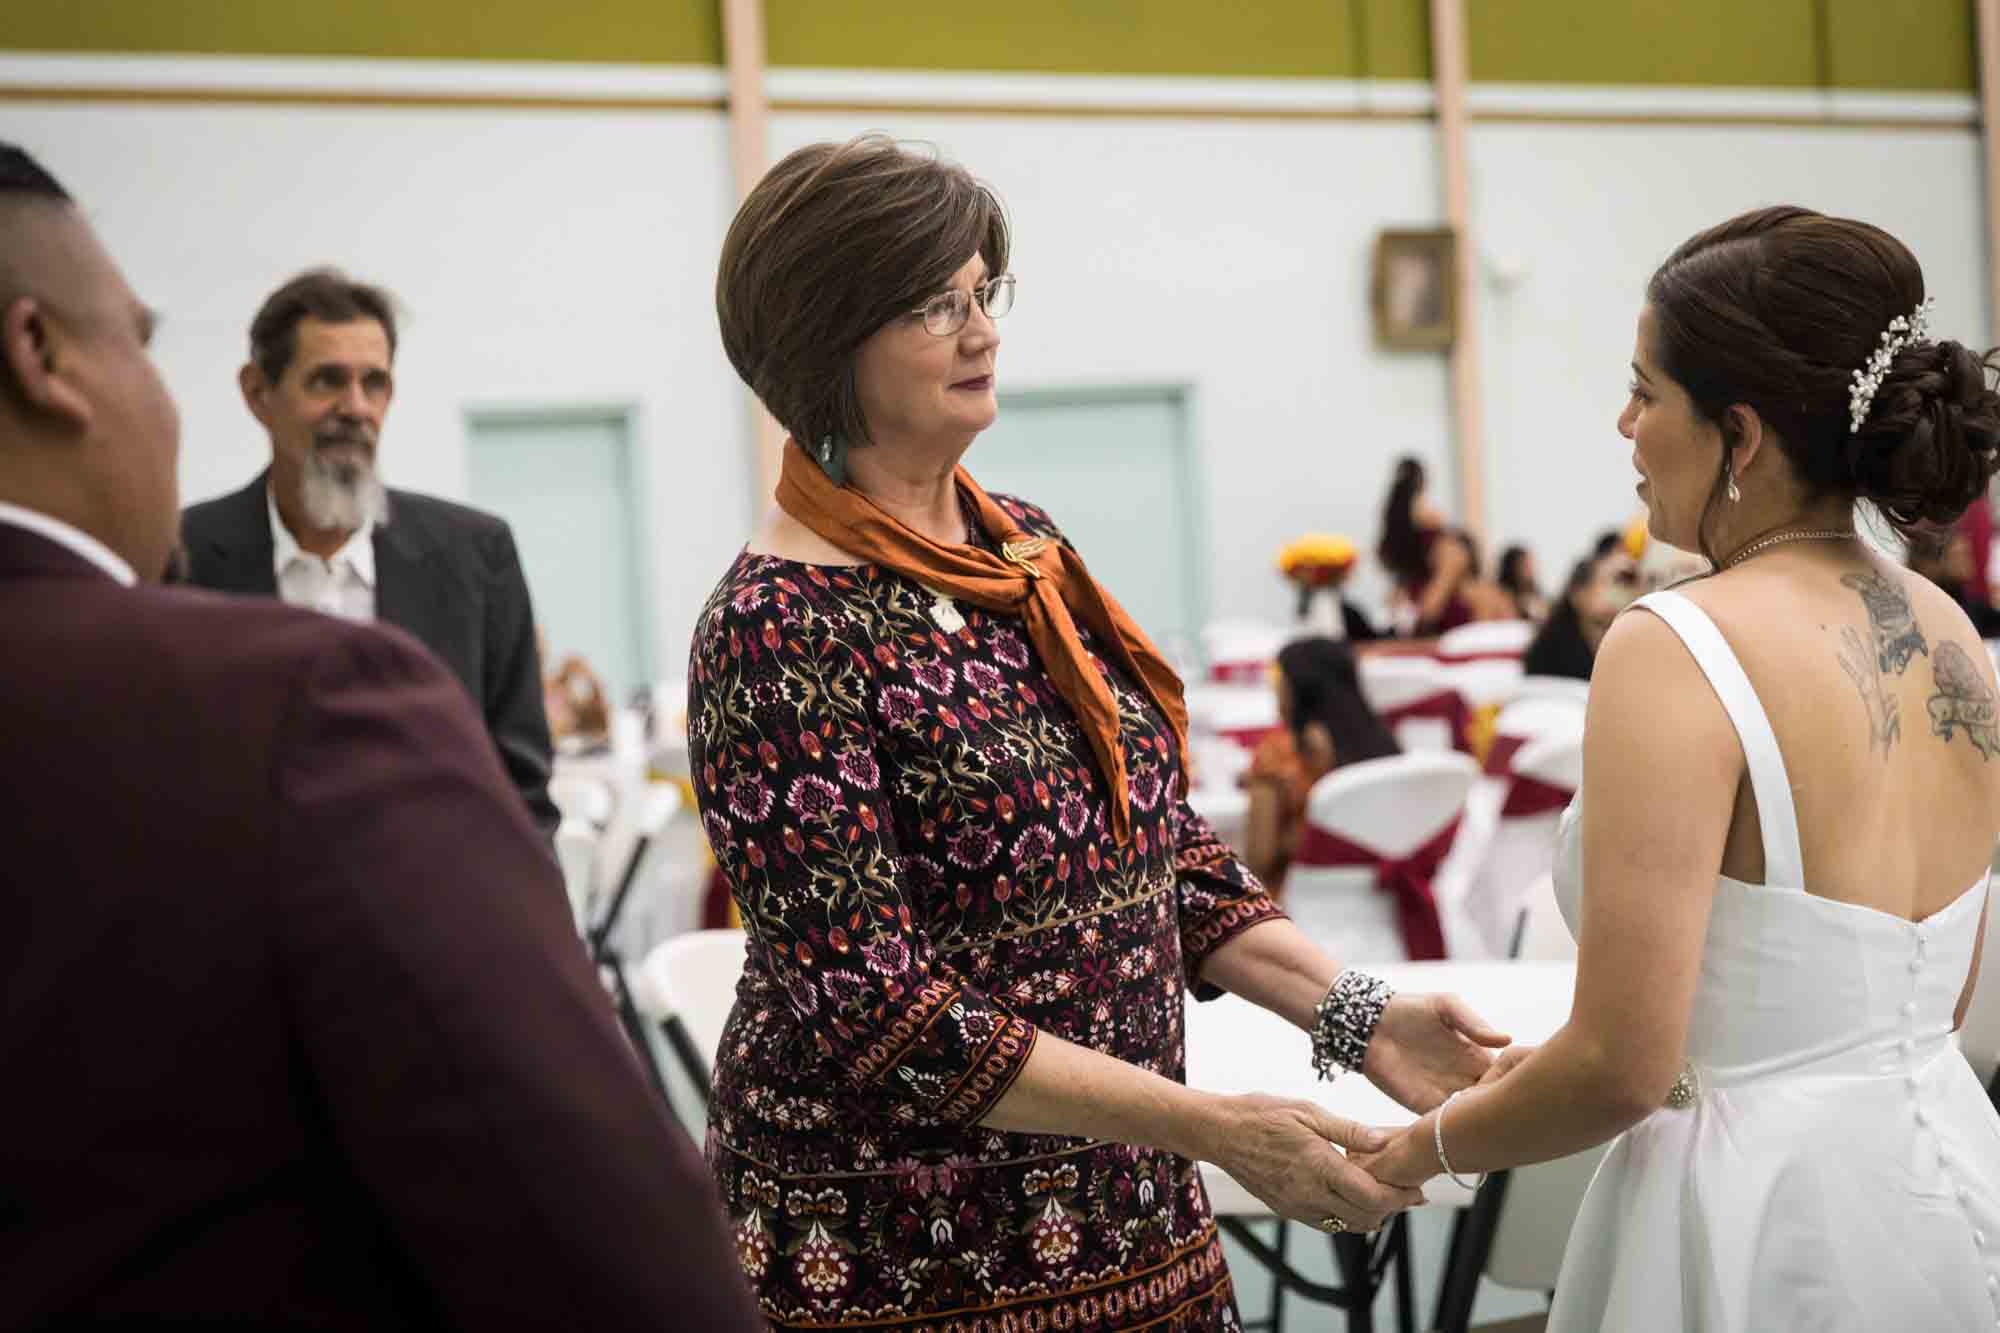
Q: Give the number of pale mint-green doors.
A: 2